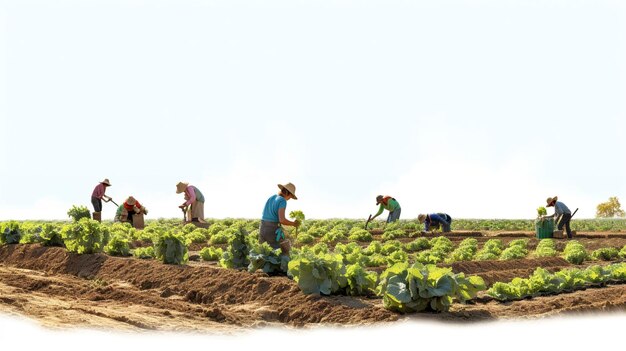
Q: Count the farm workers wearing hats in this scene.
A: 7